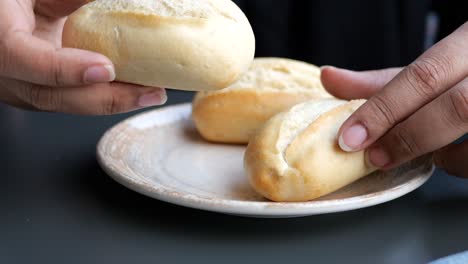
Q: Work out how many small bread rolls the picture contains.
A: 3